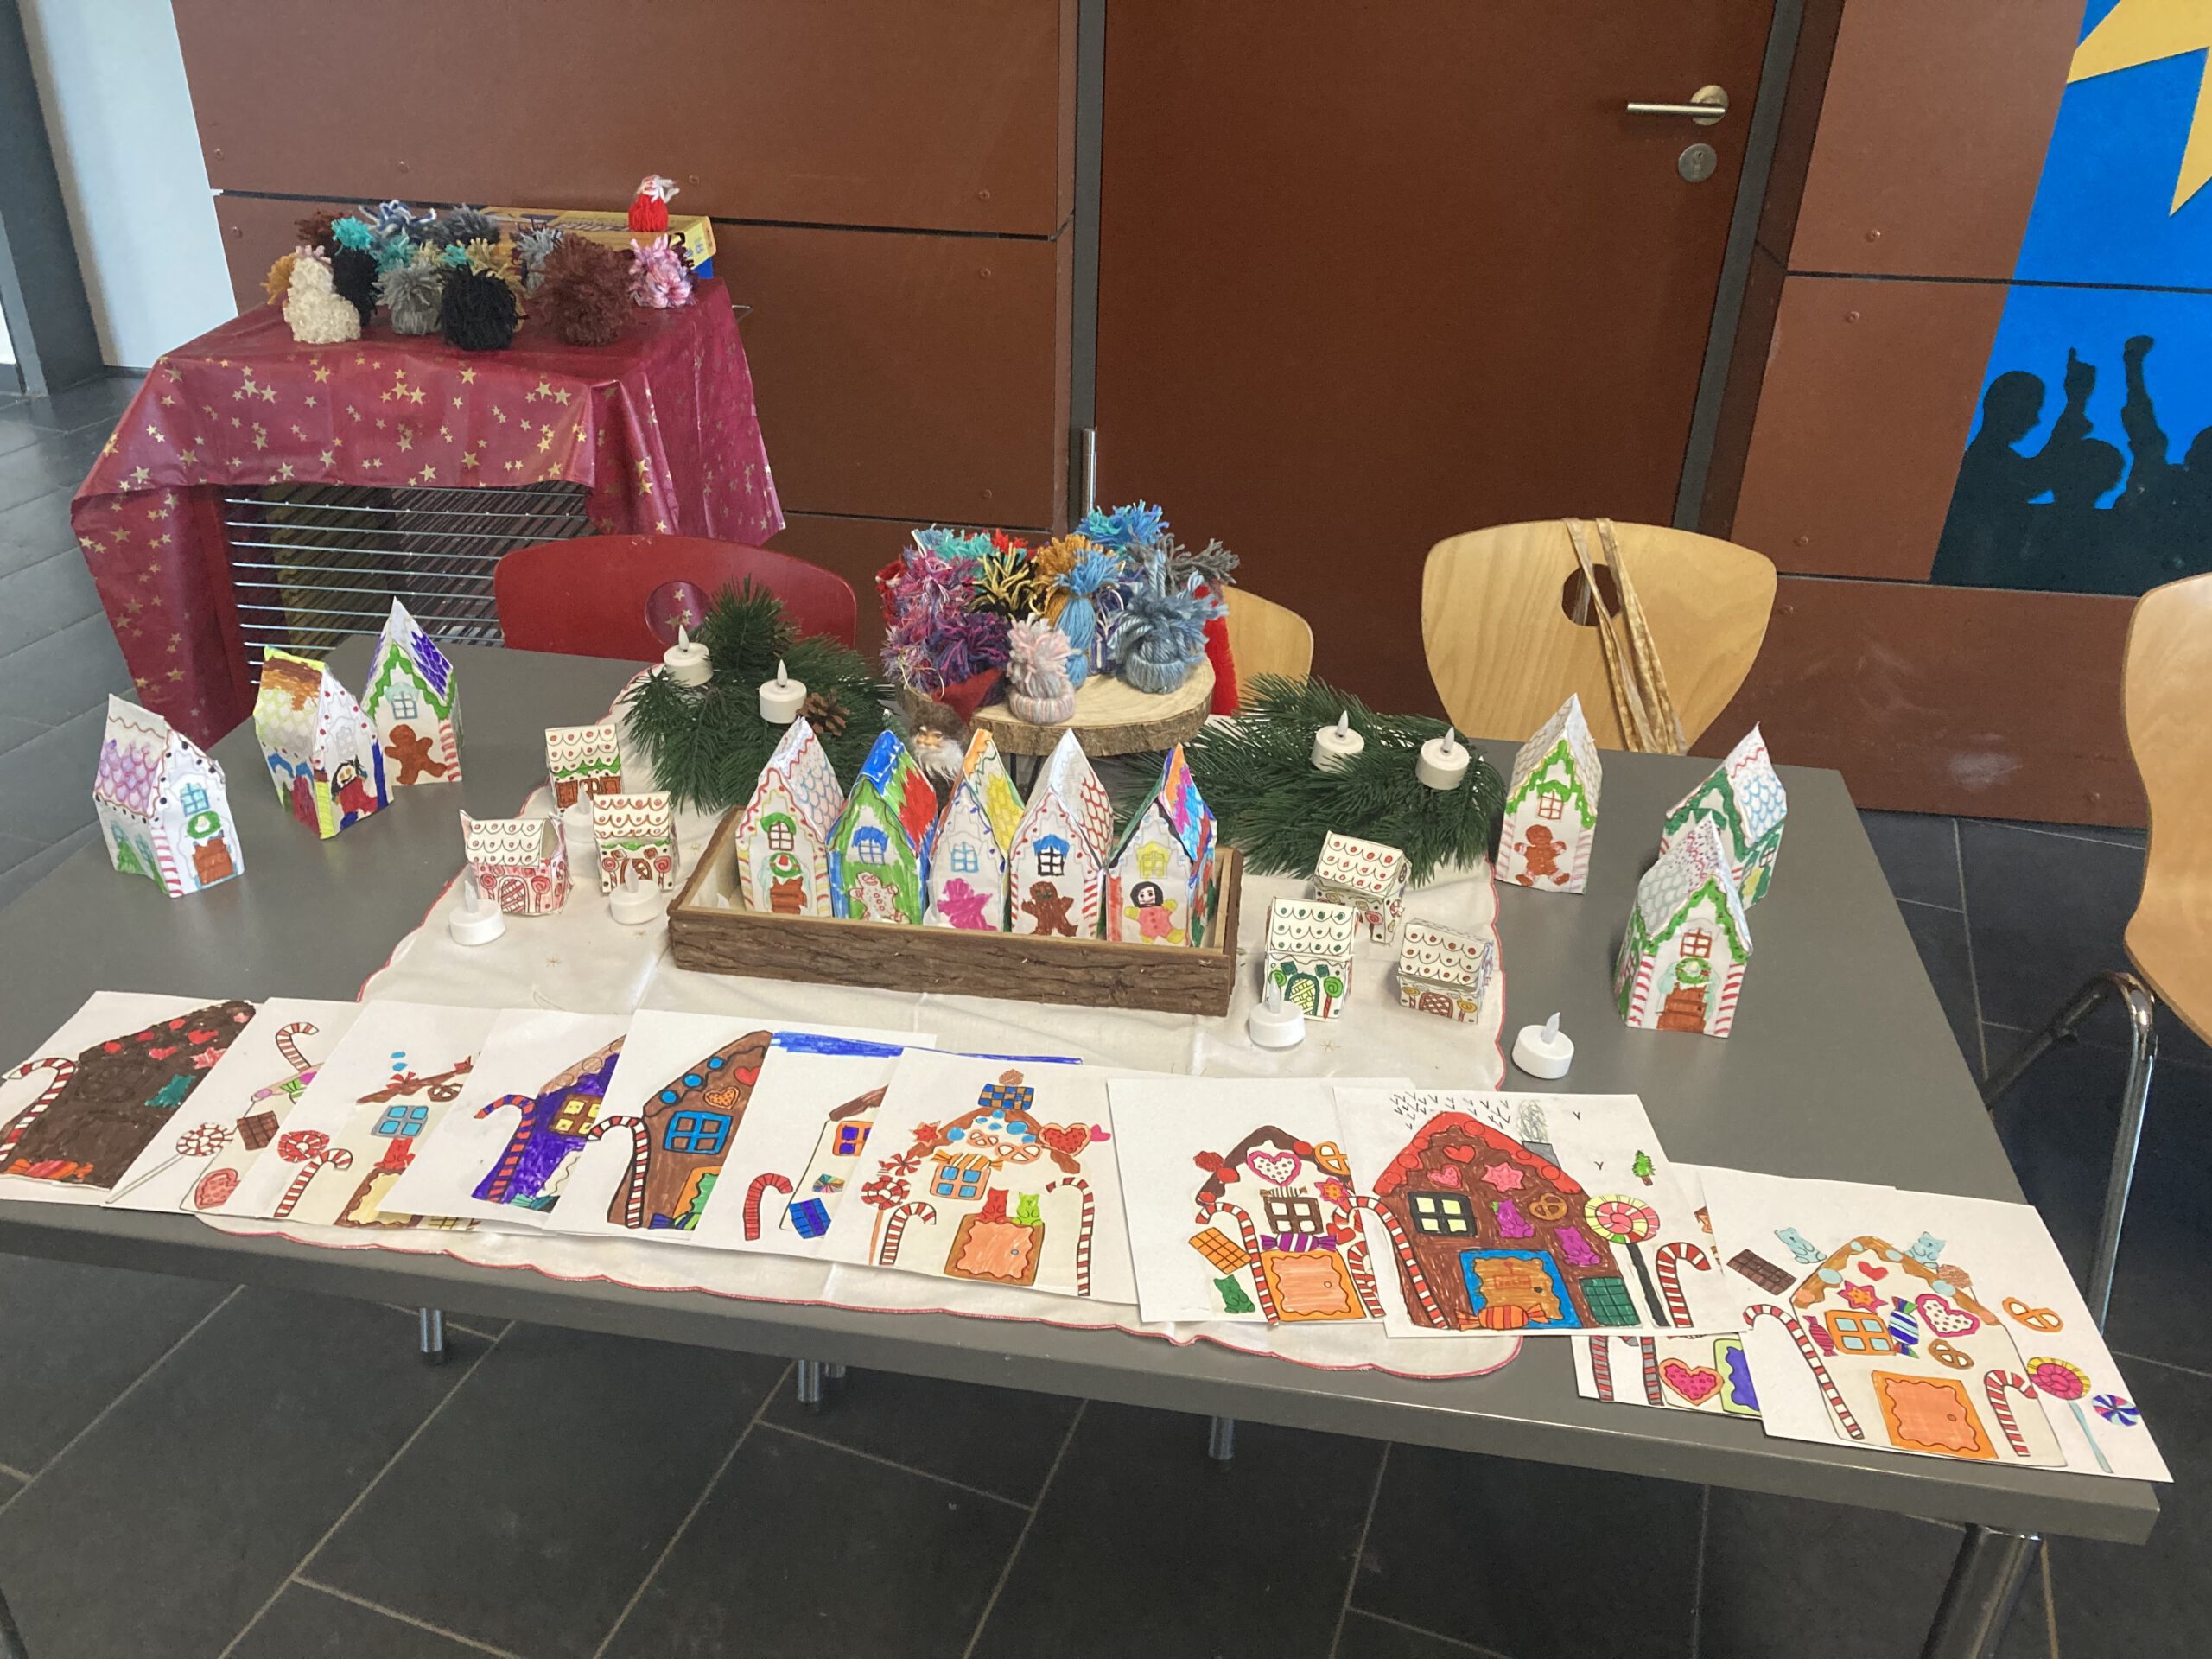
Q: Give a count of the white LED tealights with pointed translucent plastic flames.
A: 9